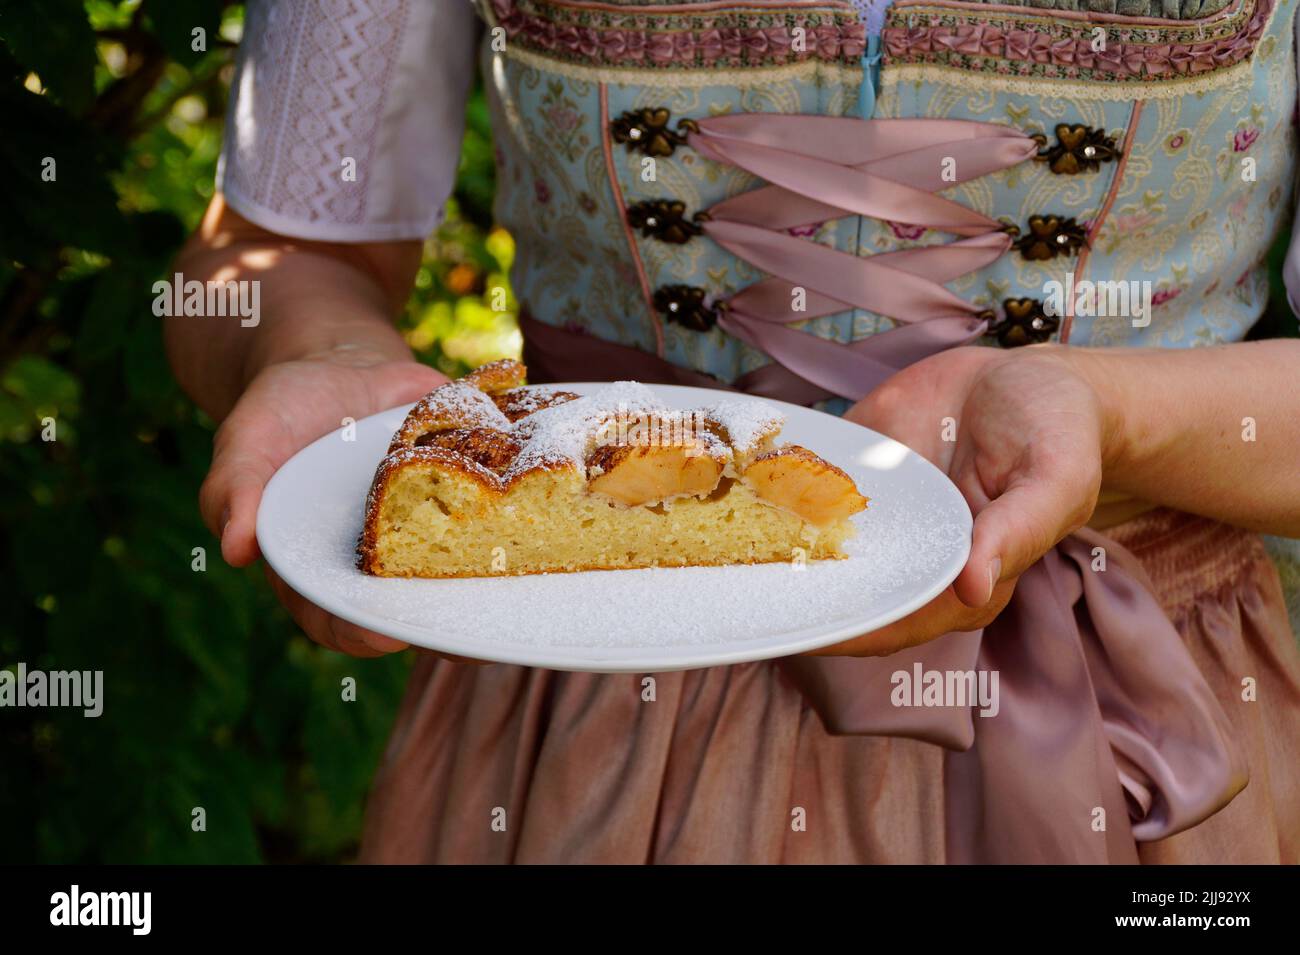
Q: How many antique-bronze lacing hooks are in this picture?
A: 6